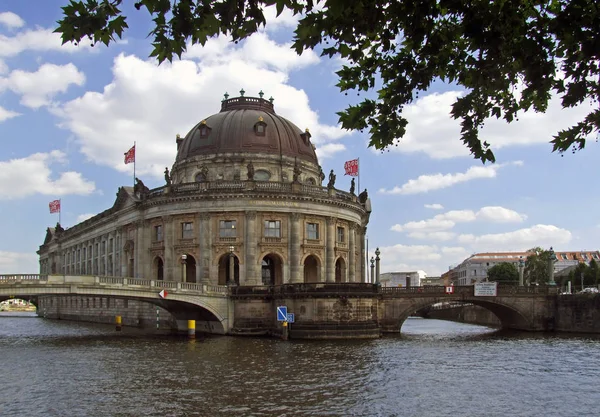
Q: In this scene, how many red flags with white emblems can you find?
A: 3